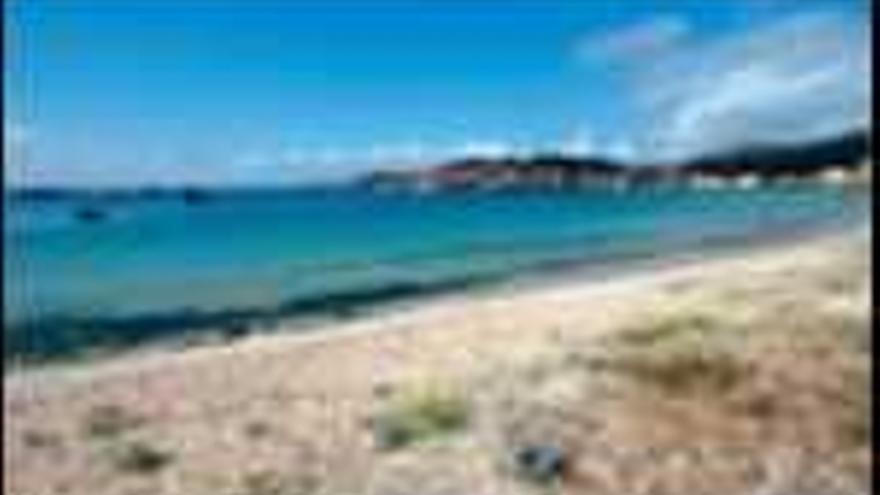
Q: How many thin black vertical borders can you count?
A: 2